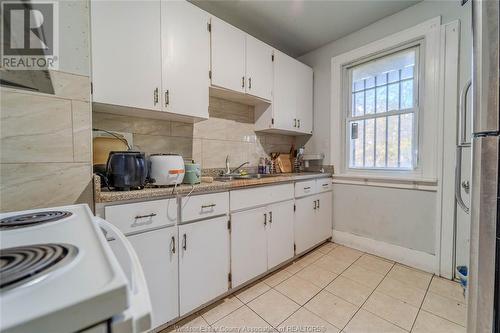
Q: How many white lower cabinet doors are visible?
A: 6